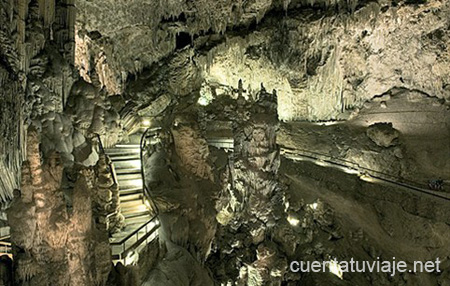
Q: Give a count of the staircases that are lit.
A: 1